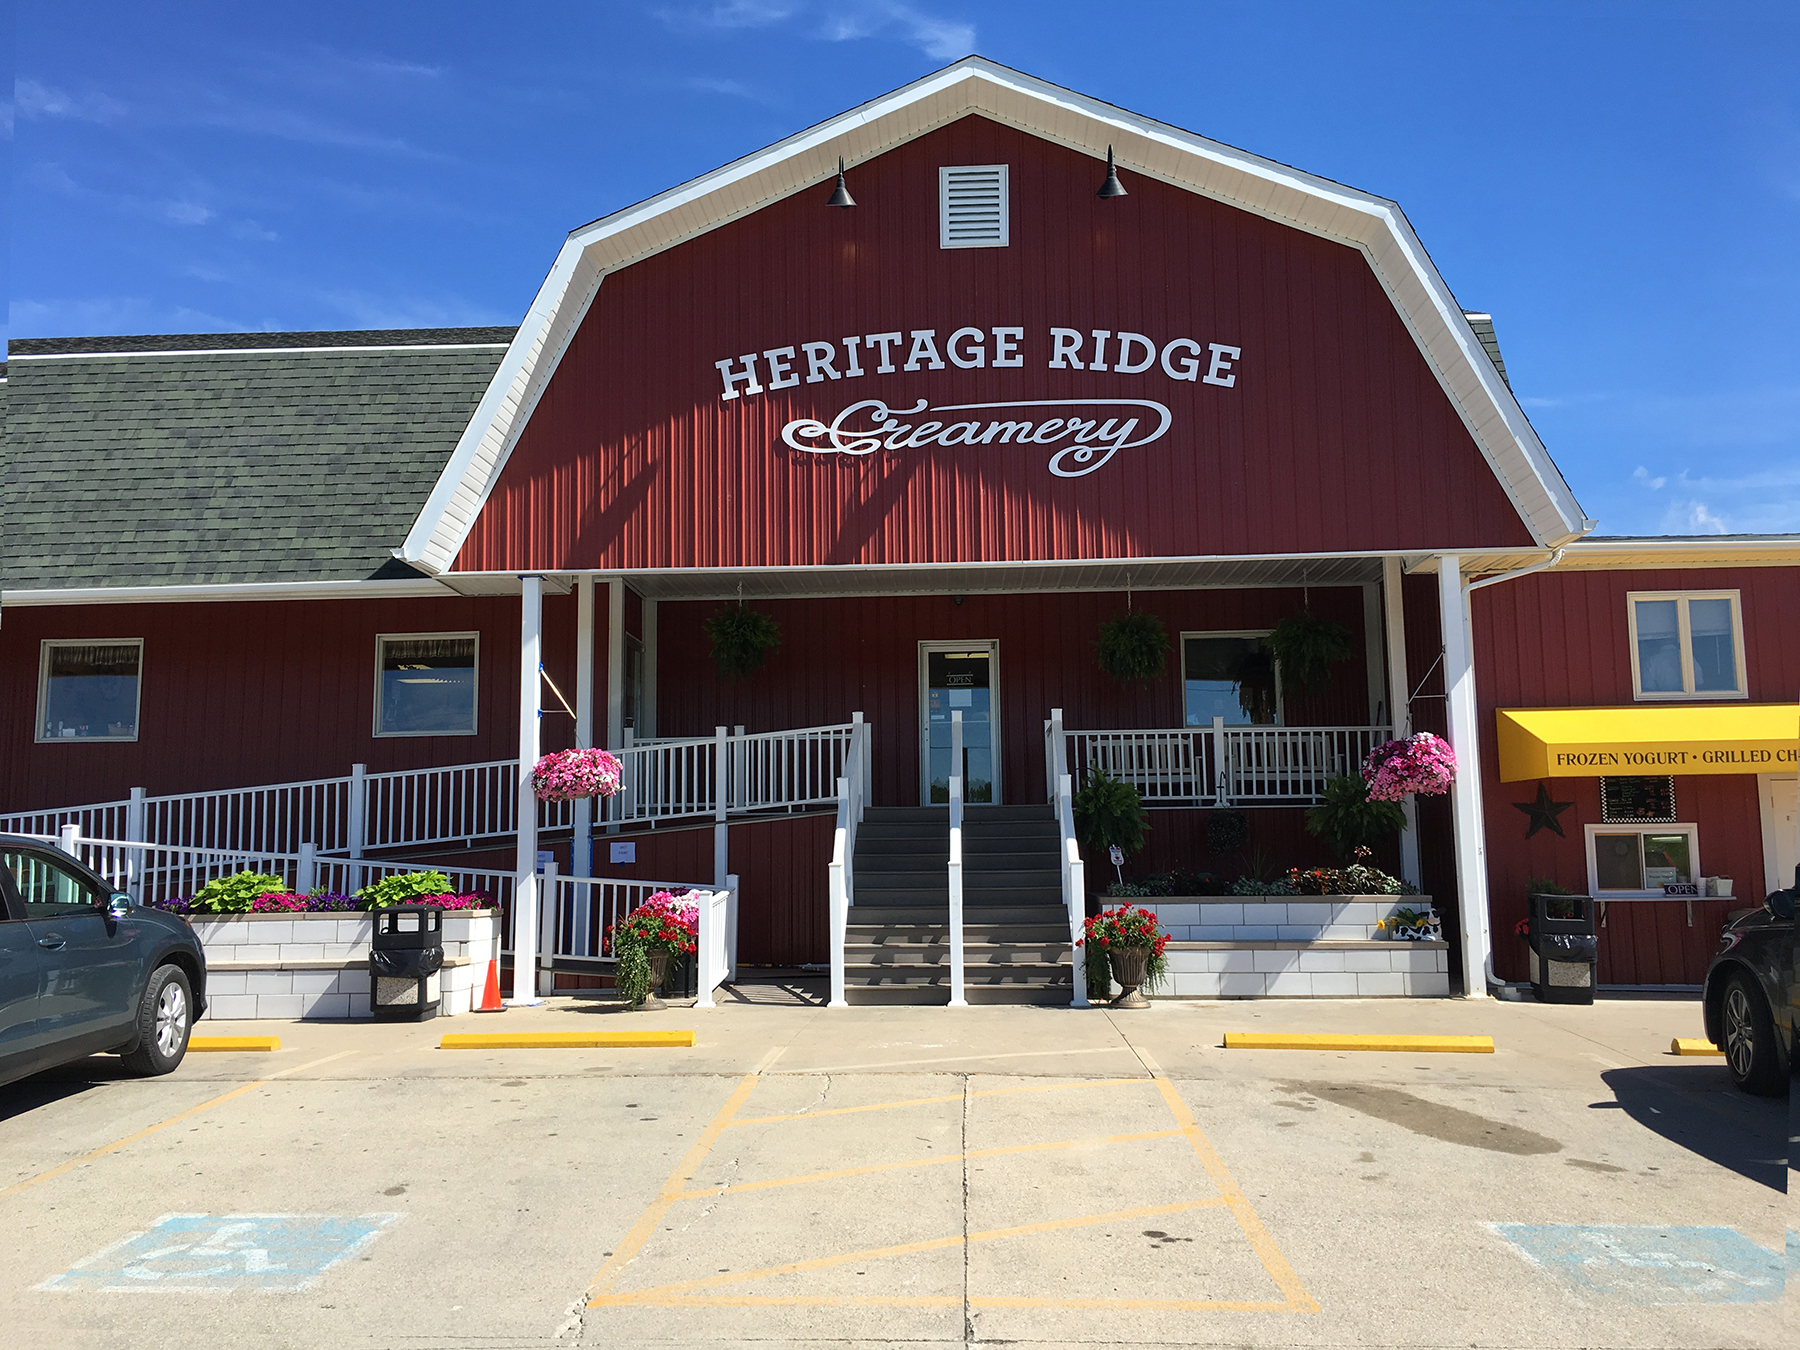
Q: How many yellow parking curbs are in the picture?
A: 4